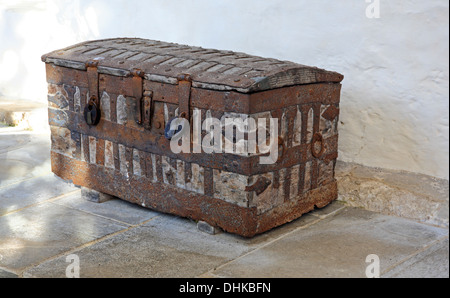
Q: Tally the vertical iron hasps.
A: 3